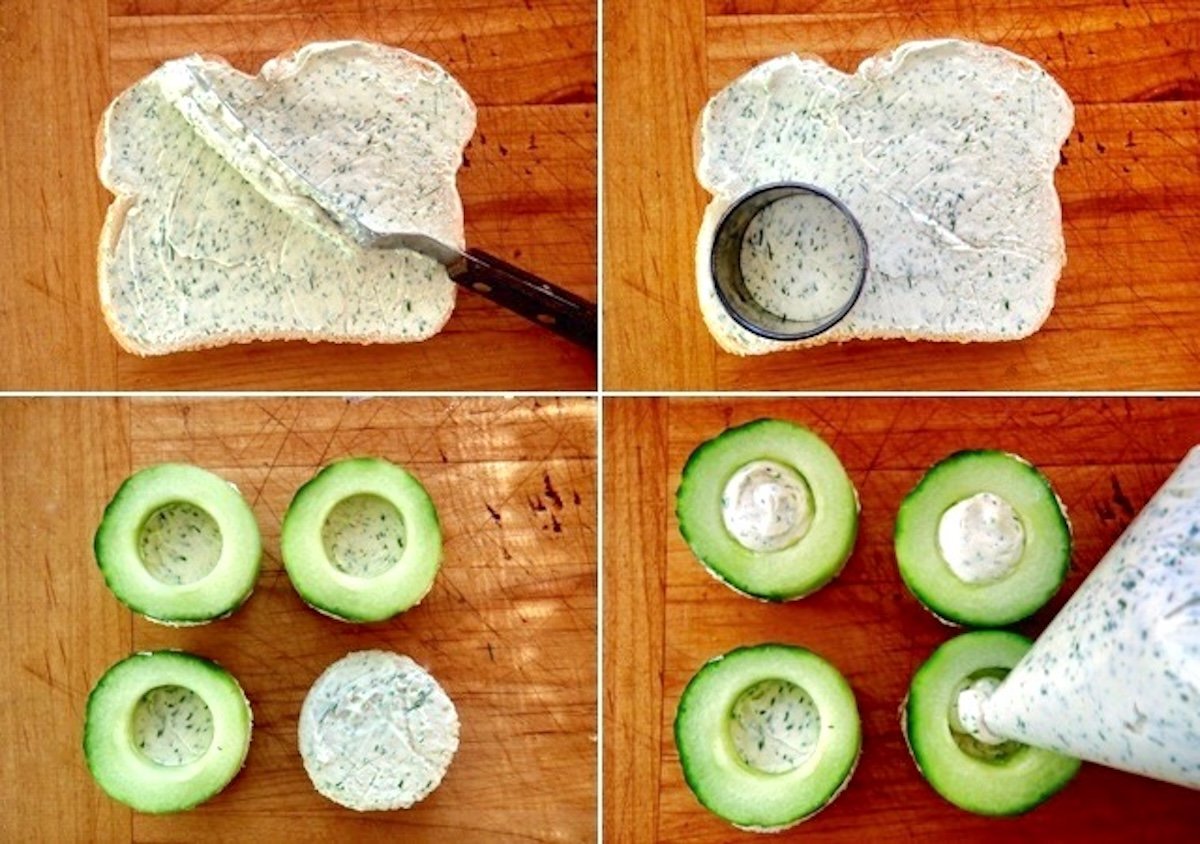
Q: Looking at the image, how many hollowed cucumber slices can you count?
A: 7